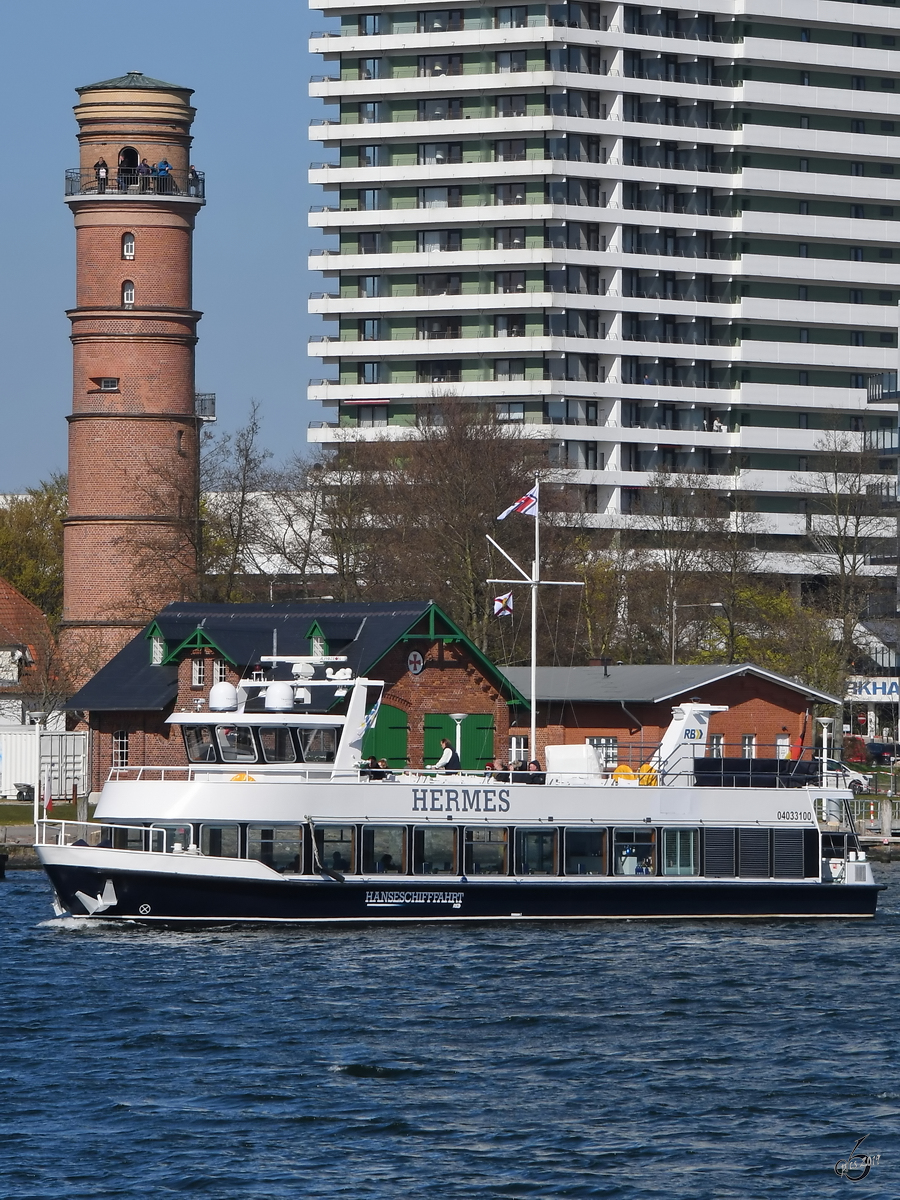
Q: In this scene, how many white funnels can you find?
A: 1